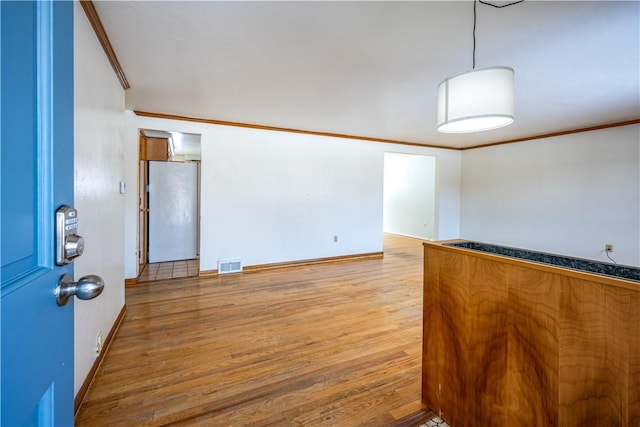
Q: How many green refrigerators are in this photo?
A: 0